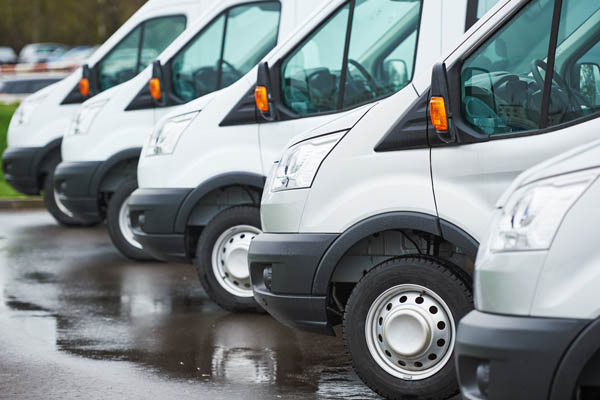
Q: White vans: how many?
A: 5